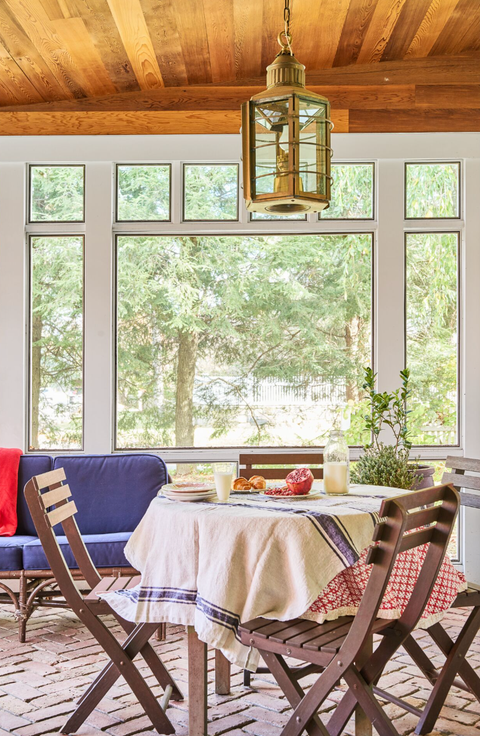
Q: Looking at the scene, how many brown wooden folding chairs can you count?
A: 4